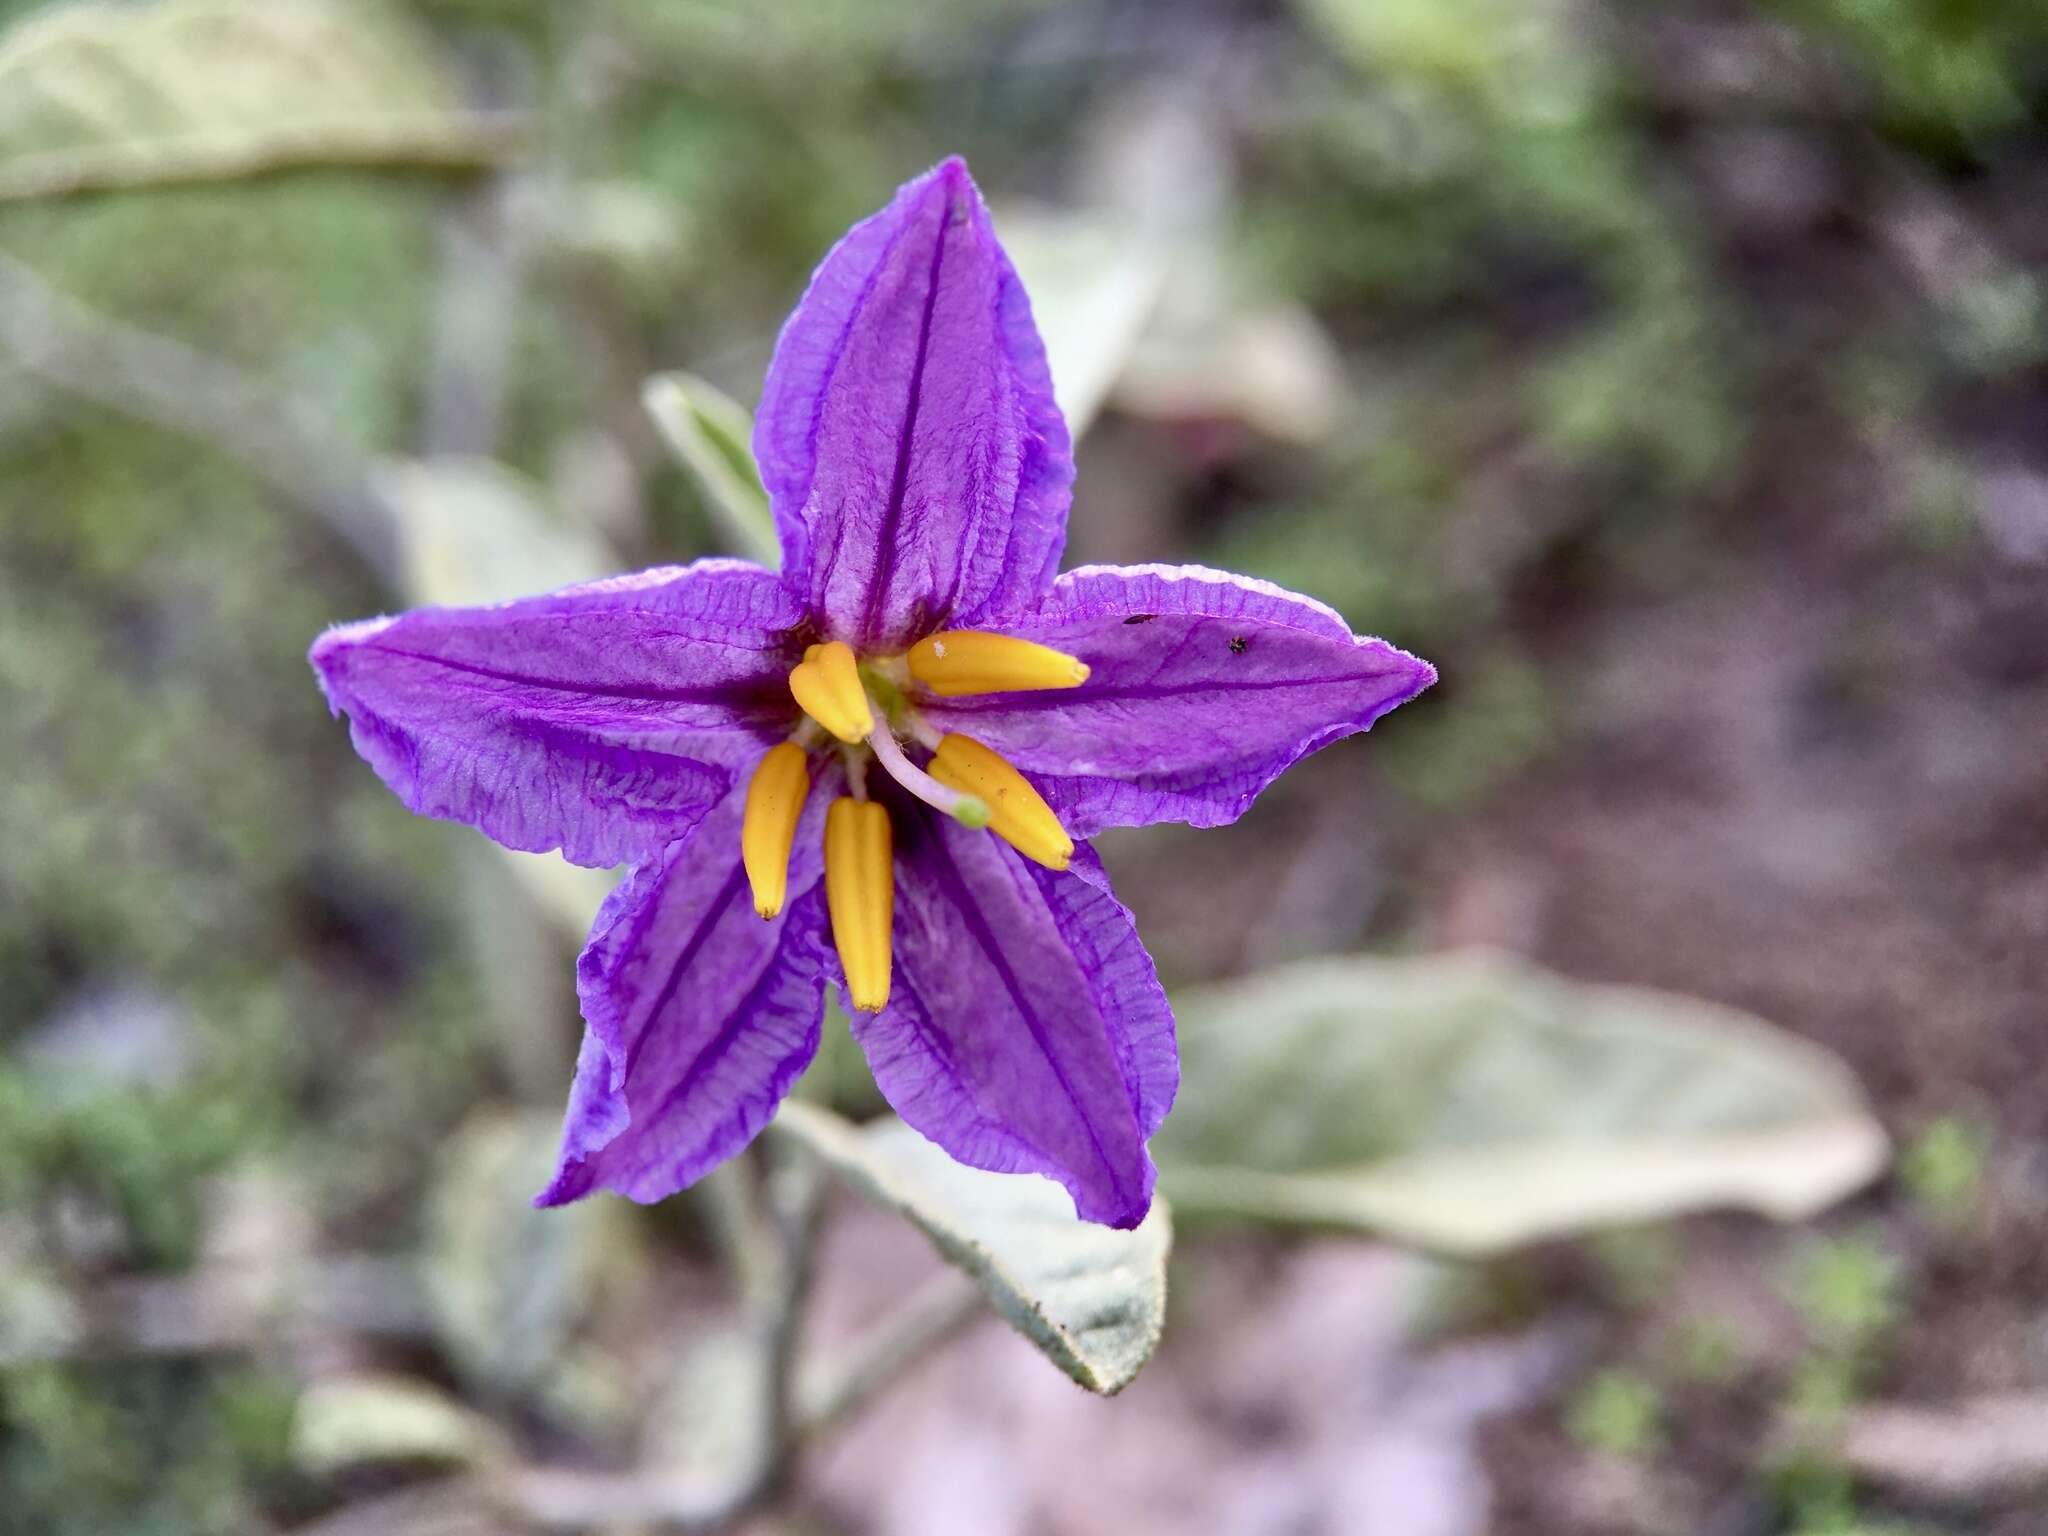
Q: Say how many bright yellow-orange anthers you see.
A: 5